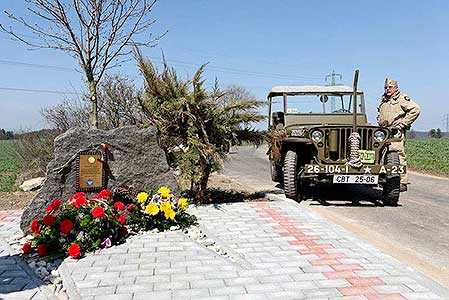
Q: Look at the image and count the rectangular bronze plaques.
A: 1